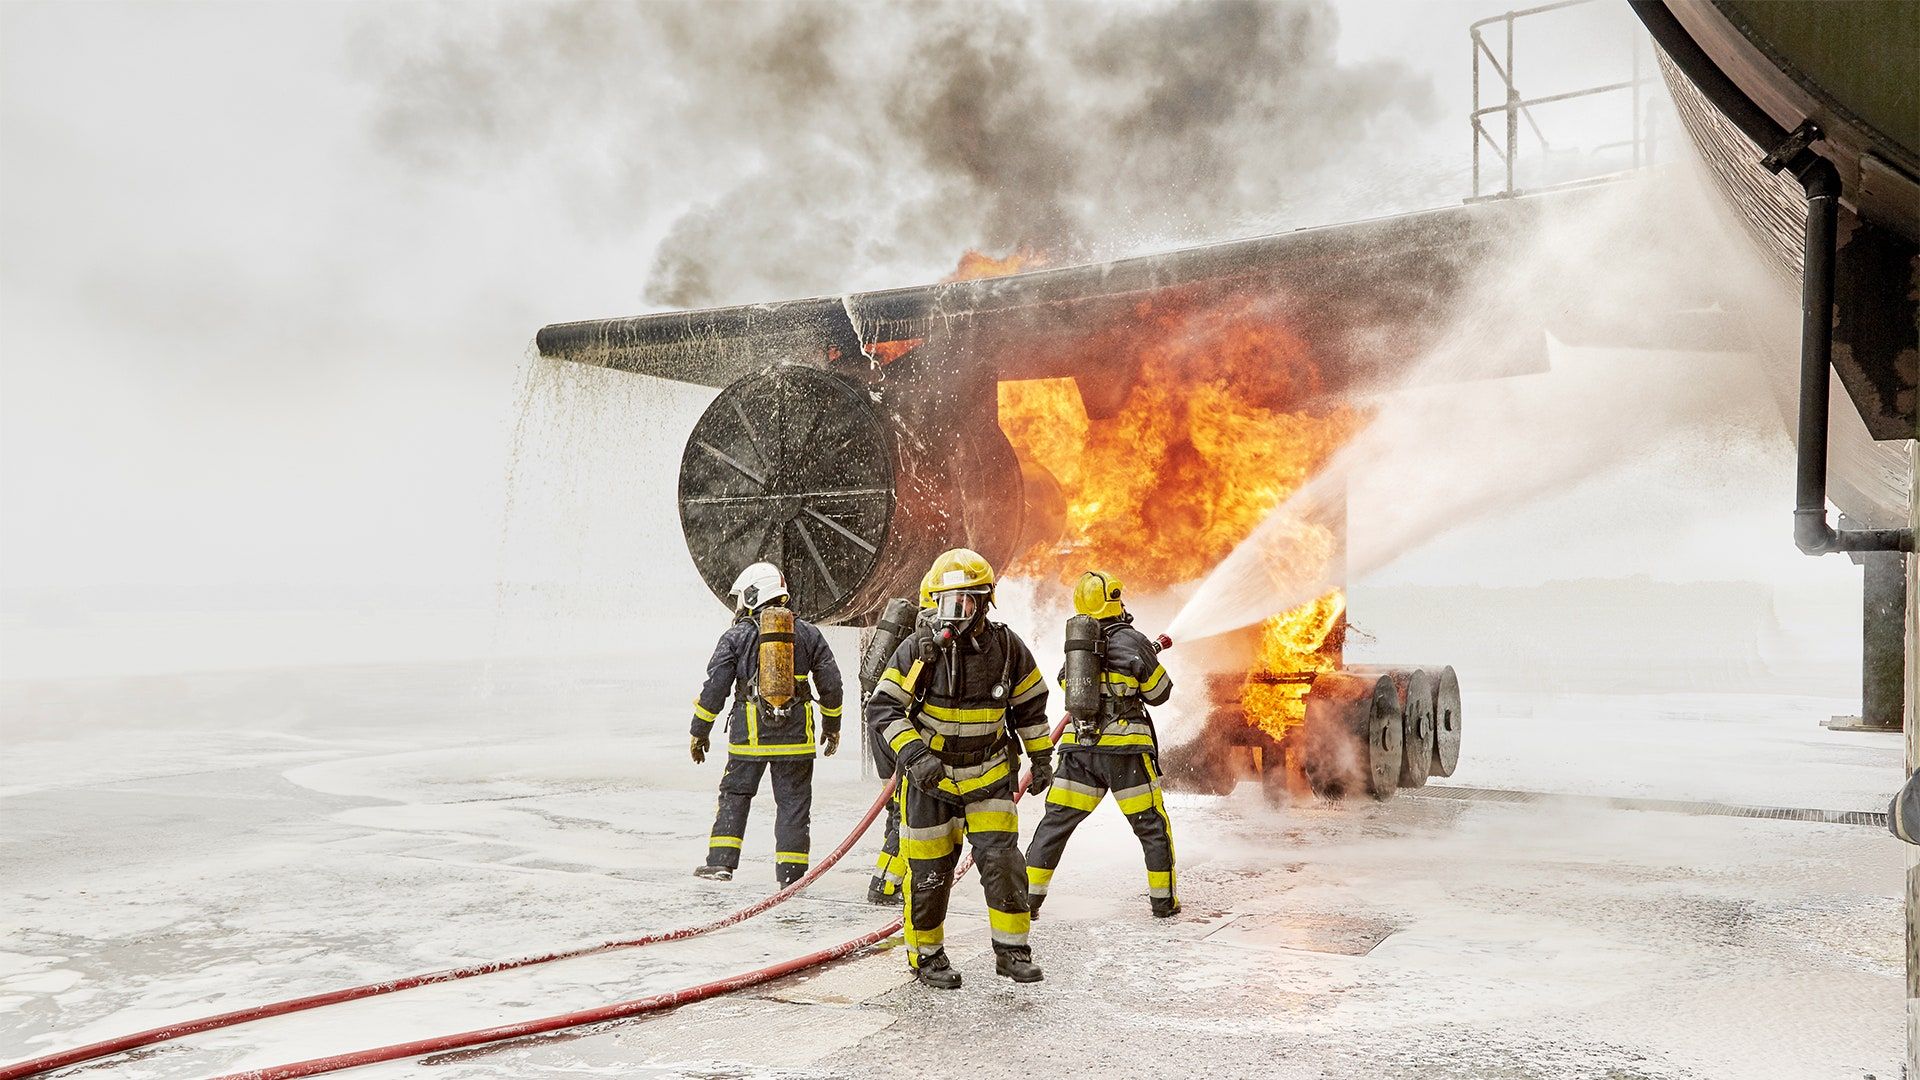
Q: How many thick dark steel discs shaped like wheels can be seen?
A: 3